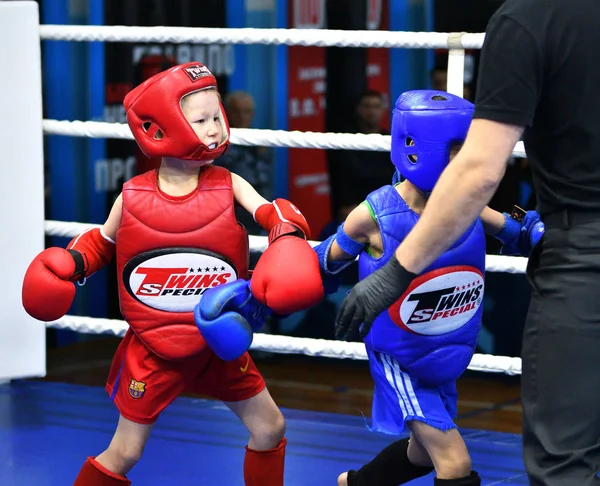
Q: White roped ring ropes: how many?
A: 4